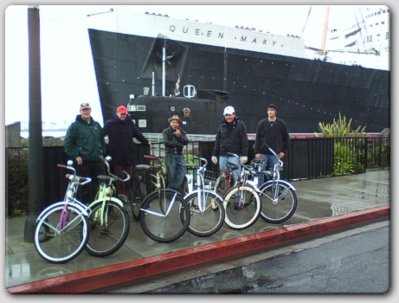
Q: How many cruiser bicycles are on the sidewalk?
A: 6